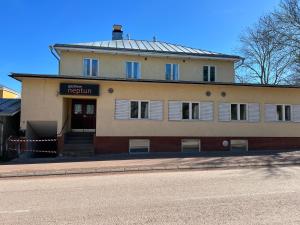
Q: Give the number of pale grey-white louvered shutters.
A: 8